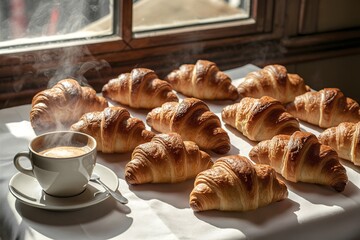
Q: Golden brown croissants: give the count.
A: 12